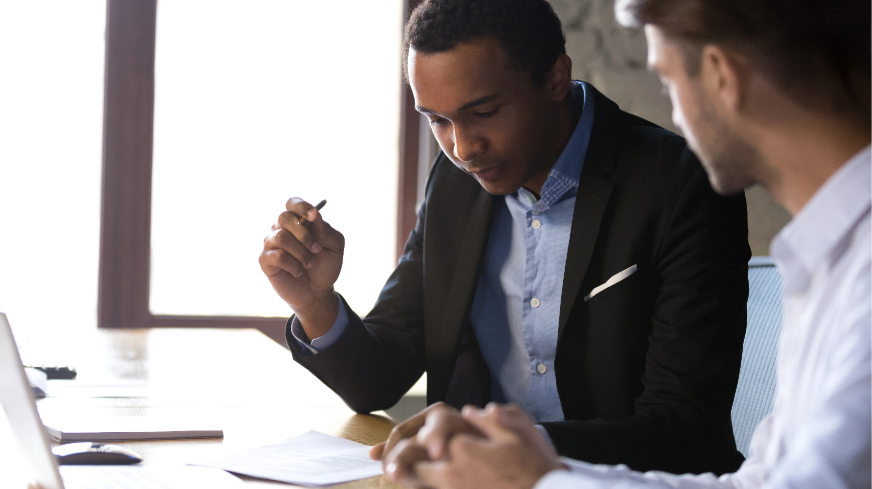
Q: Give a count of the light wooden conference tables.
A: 1